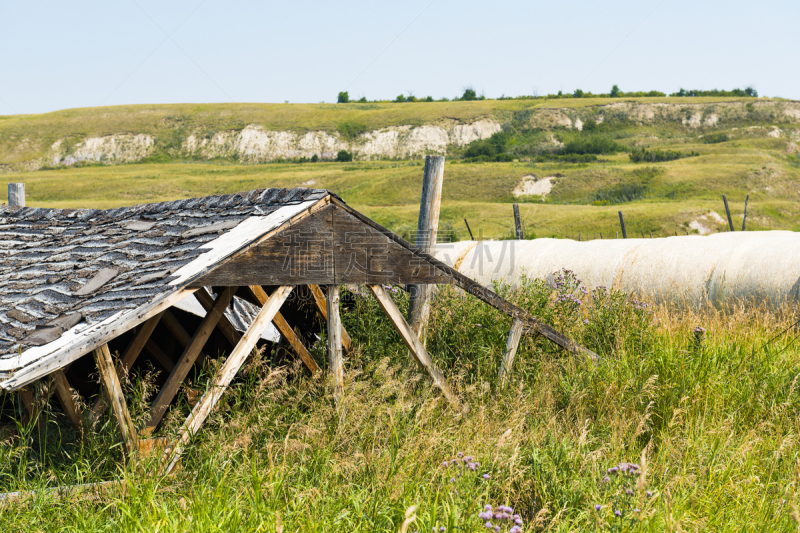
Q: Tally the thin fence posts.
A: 5